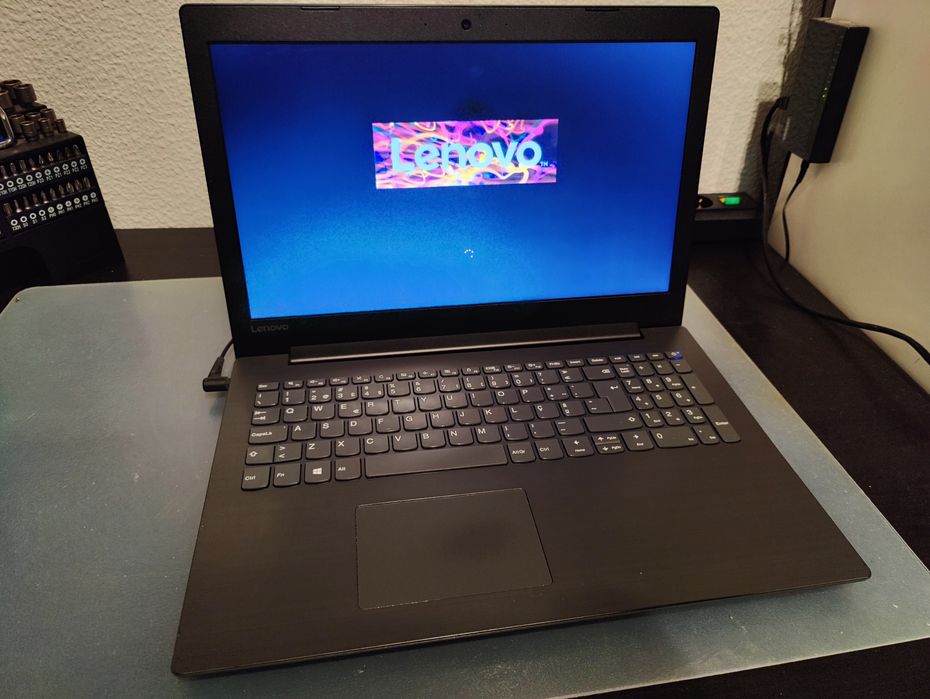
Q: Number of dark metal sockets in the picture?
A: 9